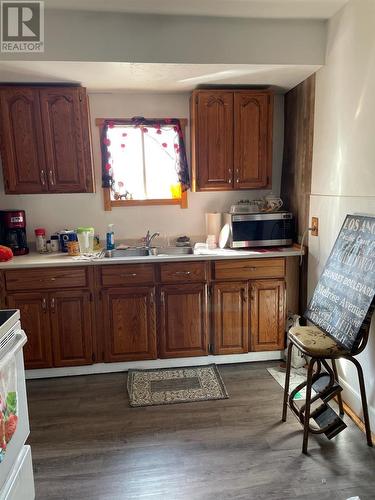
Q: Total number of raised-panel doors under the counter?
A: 6